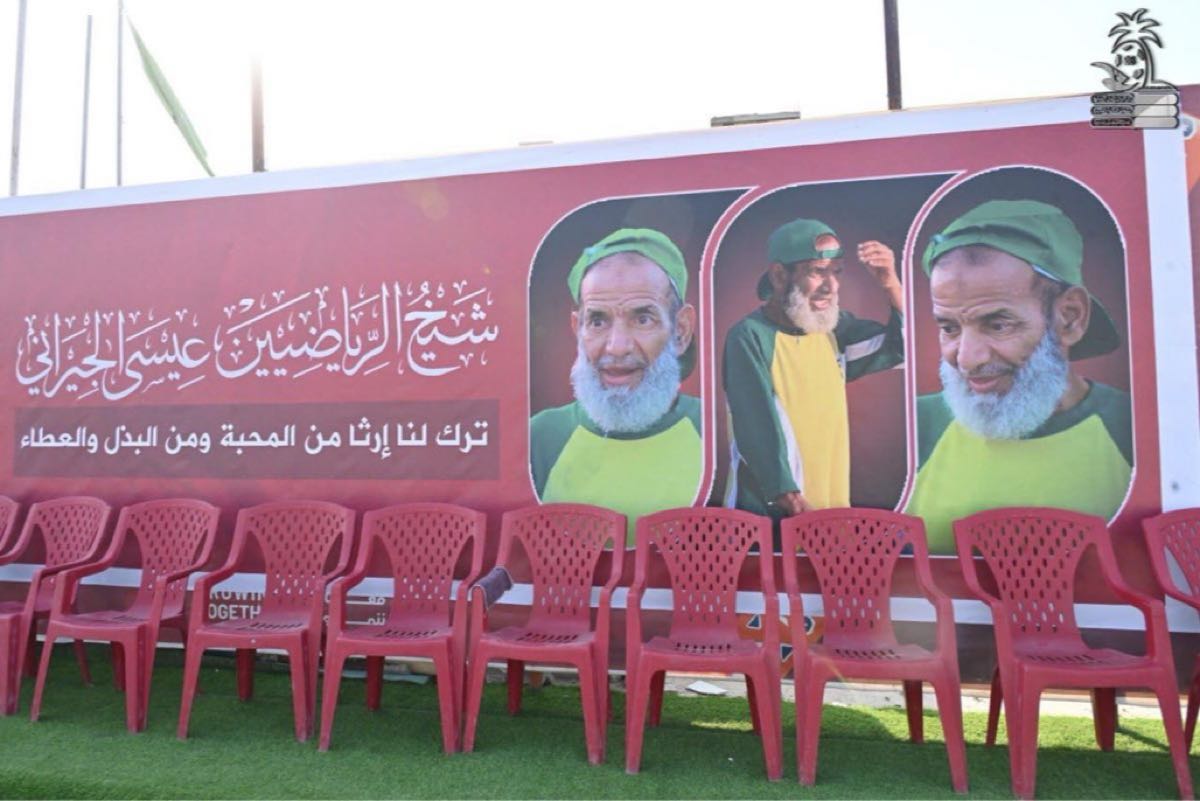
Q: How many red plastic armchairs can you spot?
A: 10